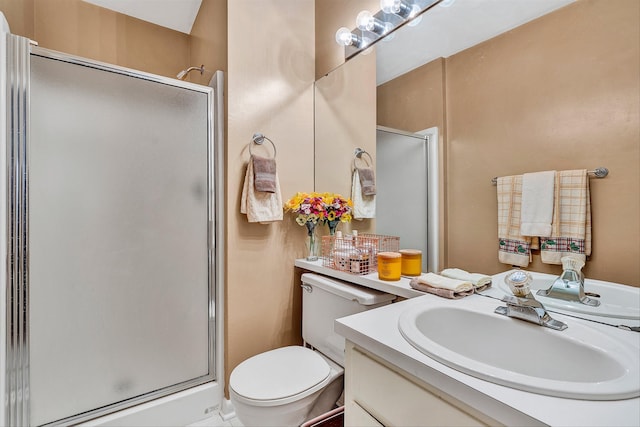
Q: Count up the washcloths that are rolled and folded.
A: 2